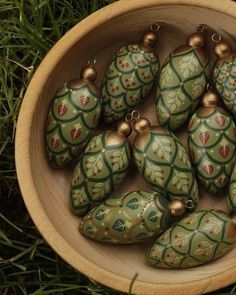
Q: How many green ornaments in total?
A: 10